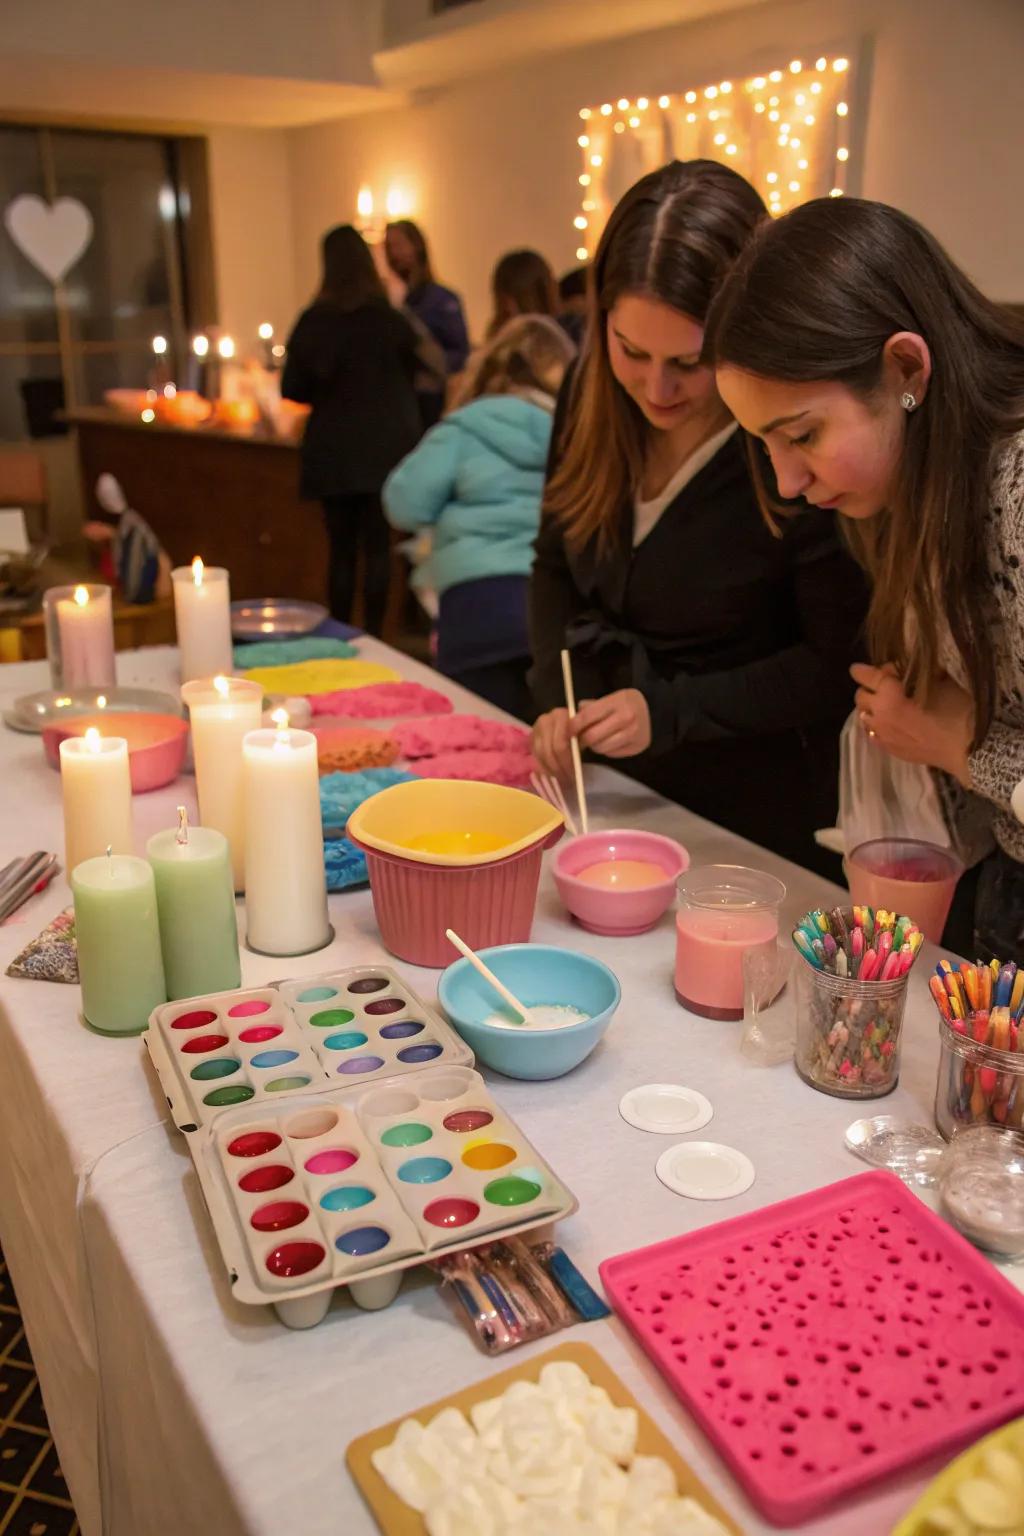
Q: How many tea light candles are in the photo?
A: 0